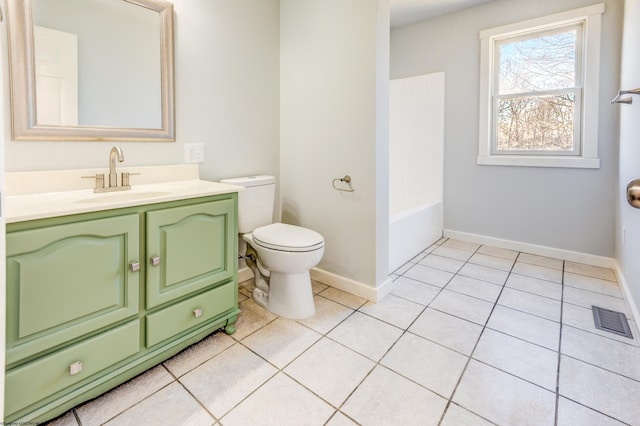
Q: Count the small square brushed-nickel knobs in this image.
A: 4